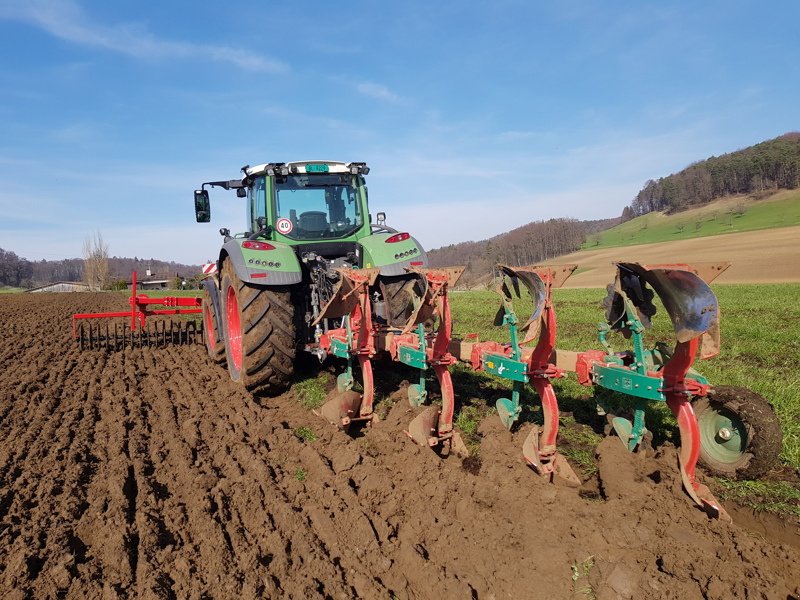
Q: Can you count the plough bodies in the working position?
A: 4